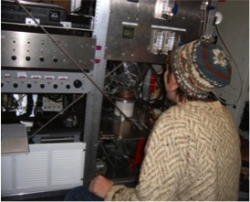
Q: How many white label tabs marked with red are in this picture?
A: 5